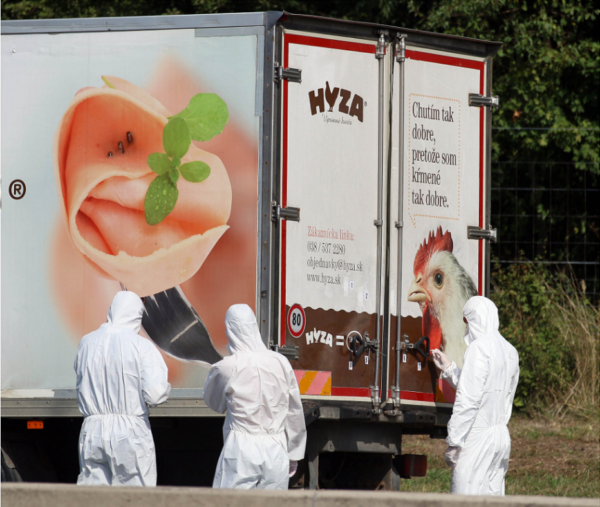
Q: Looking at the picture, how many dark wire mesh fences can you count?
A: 1